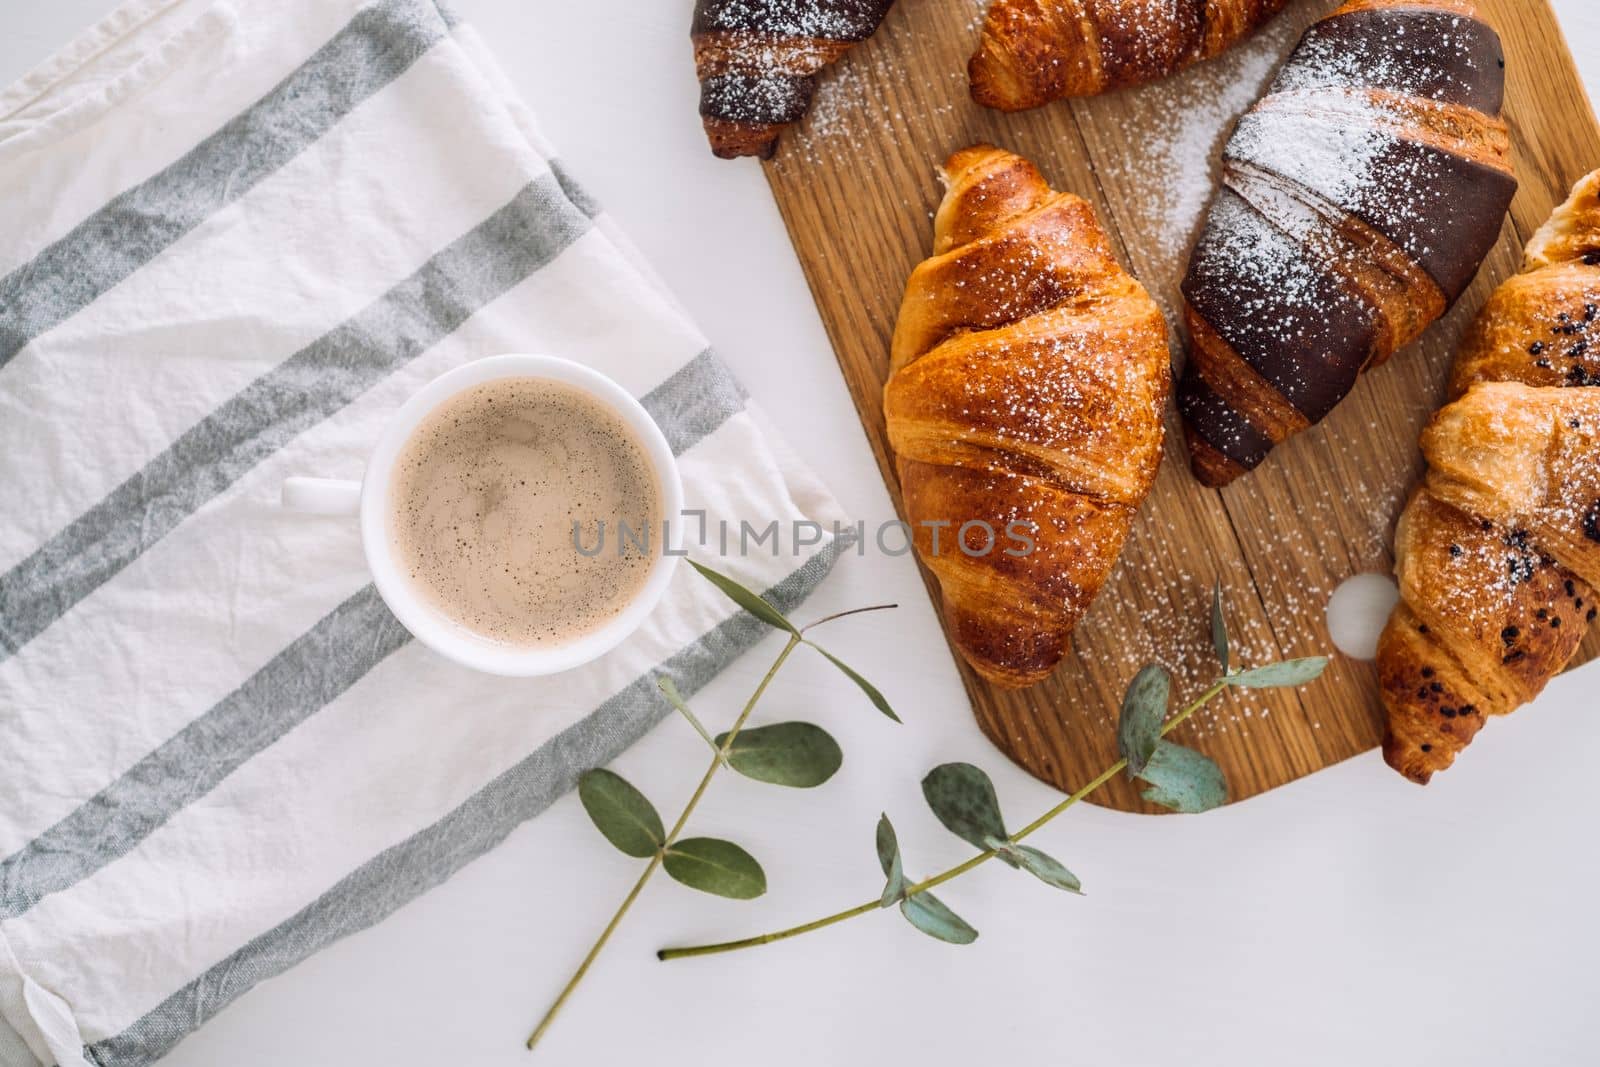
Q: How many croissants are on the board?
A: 5